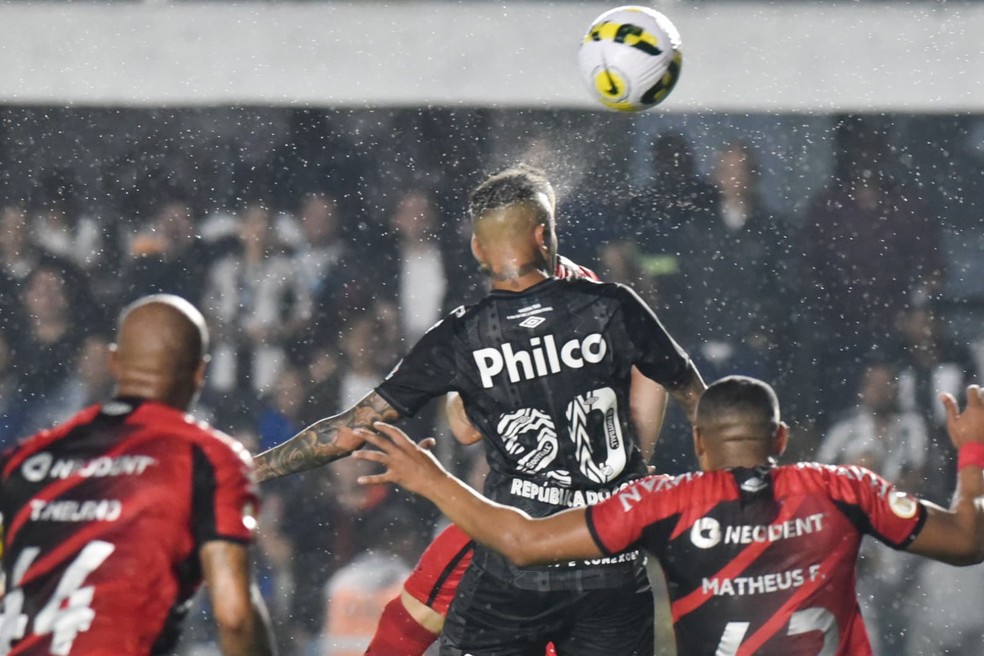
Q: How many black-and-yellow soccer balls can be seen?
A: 1